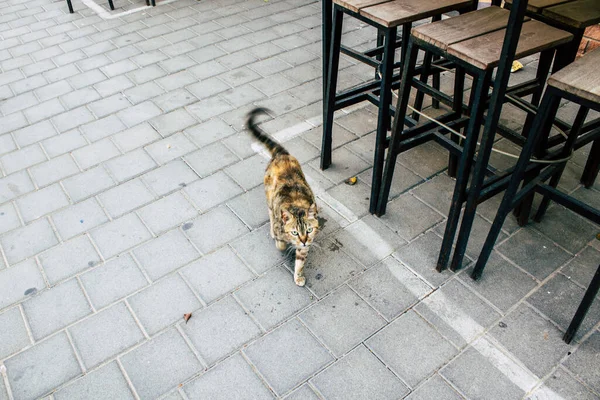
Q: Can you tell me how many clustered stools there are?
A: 4